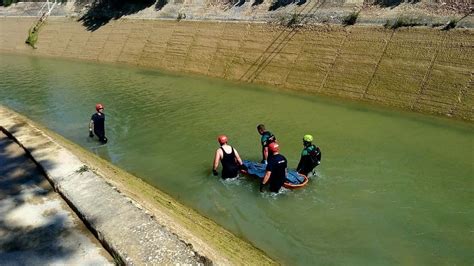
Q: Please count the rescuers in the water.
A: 5